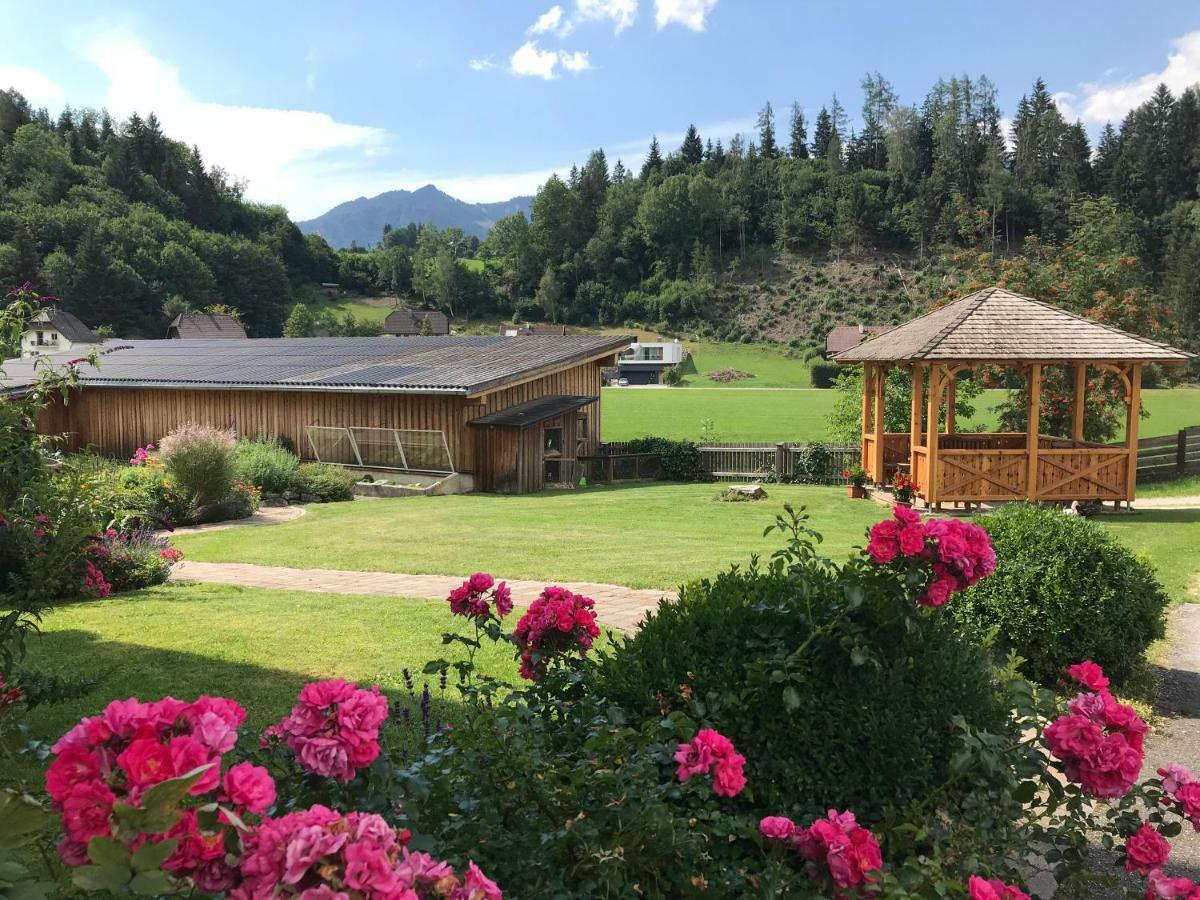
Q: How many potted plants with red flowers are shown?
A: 2